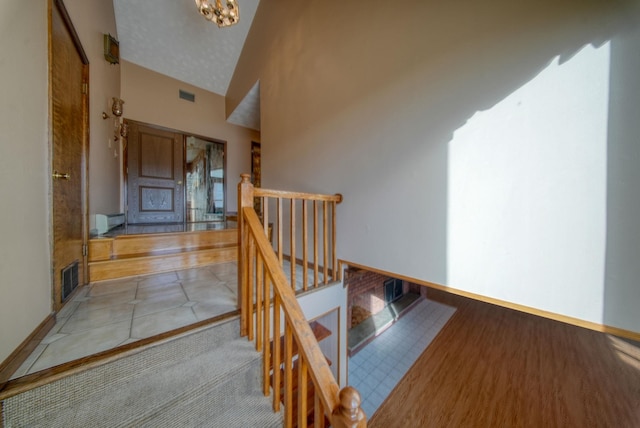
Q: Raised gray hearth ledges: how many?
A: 1